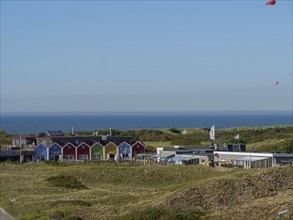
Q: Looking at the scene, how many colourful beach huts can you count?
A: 8